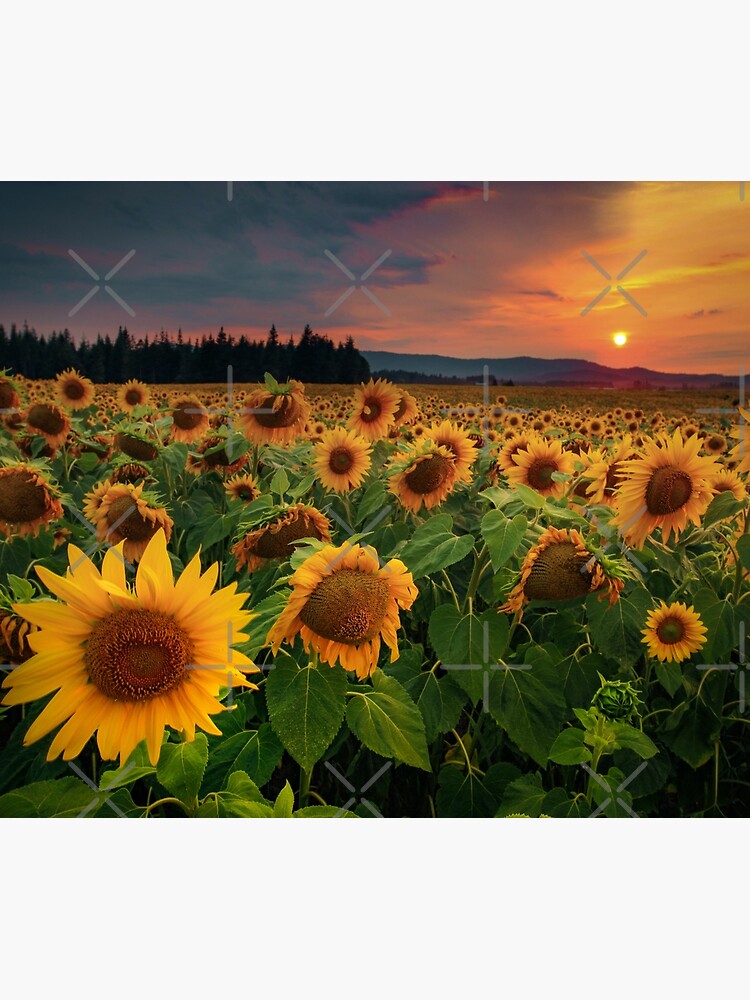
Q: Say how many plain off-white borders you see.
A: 2